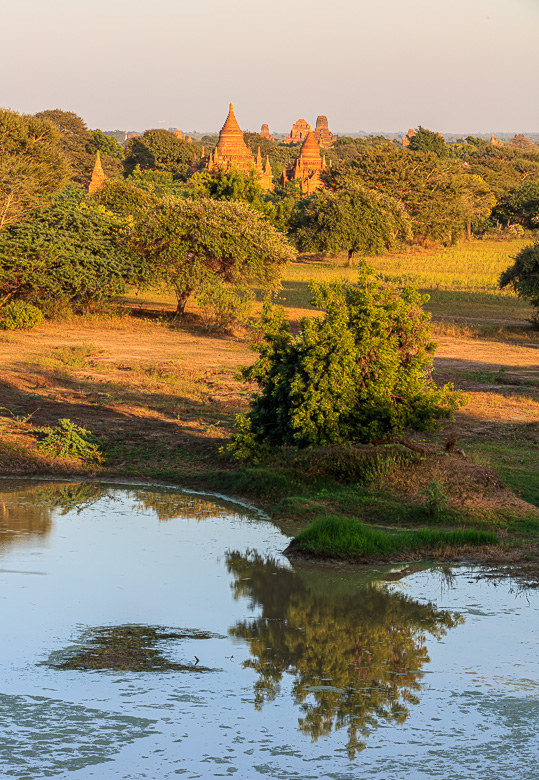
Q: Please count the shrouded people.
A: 0